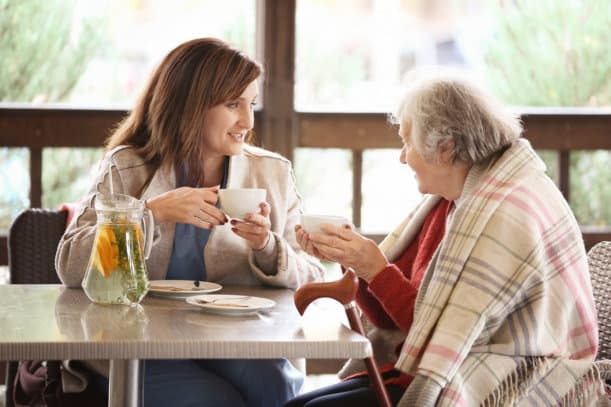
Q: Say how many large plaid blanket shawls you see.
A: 1